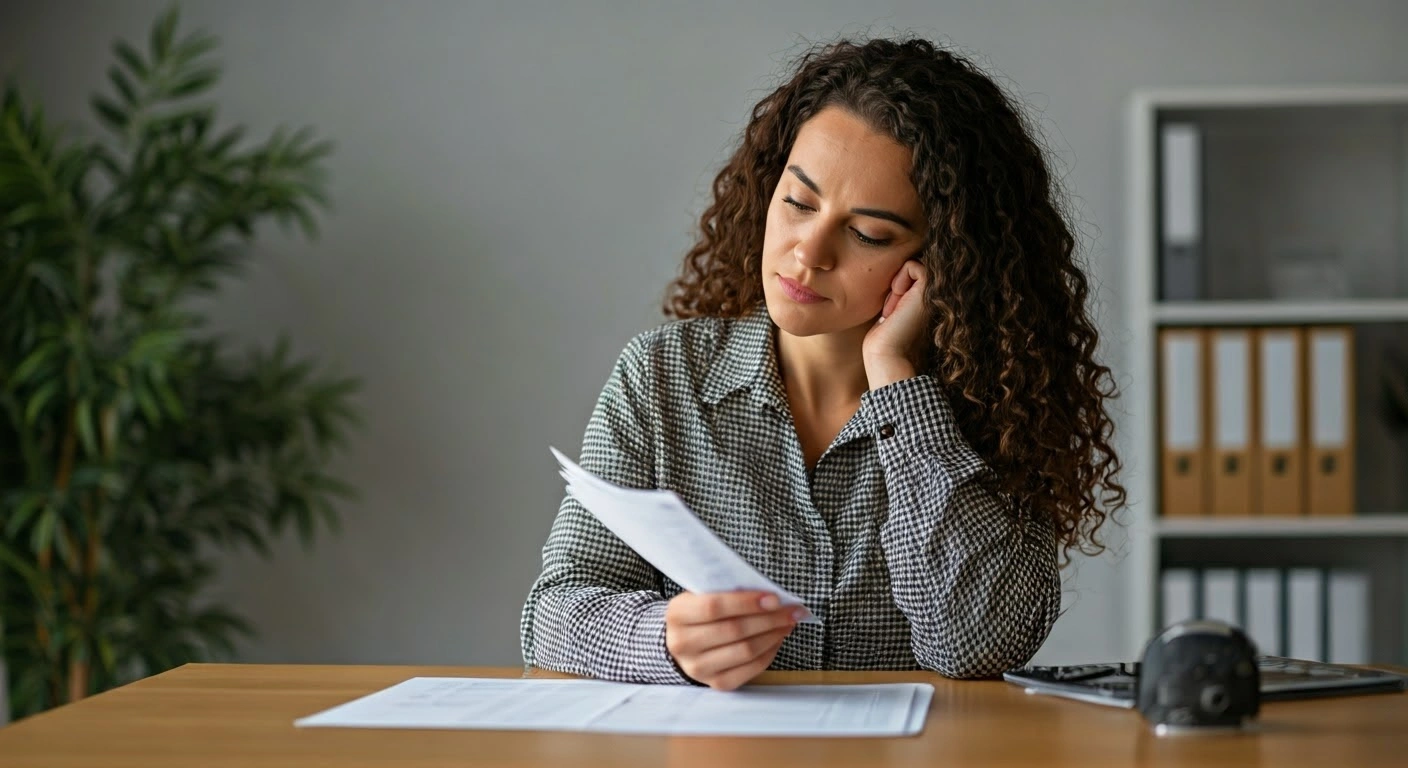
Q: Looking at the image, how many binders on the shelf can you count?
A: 10